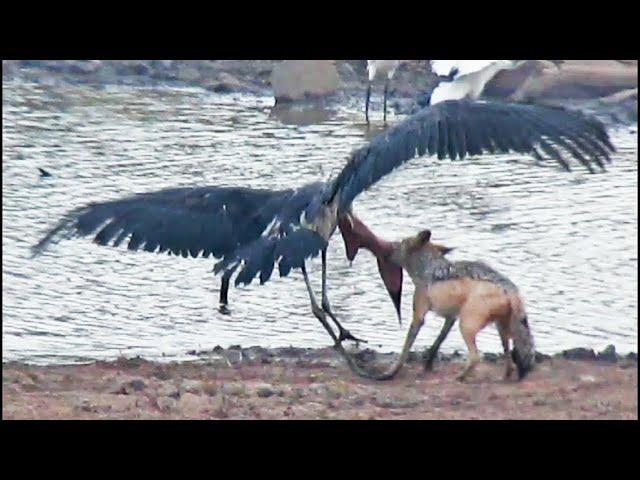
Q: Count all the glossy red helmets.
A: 0